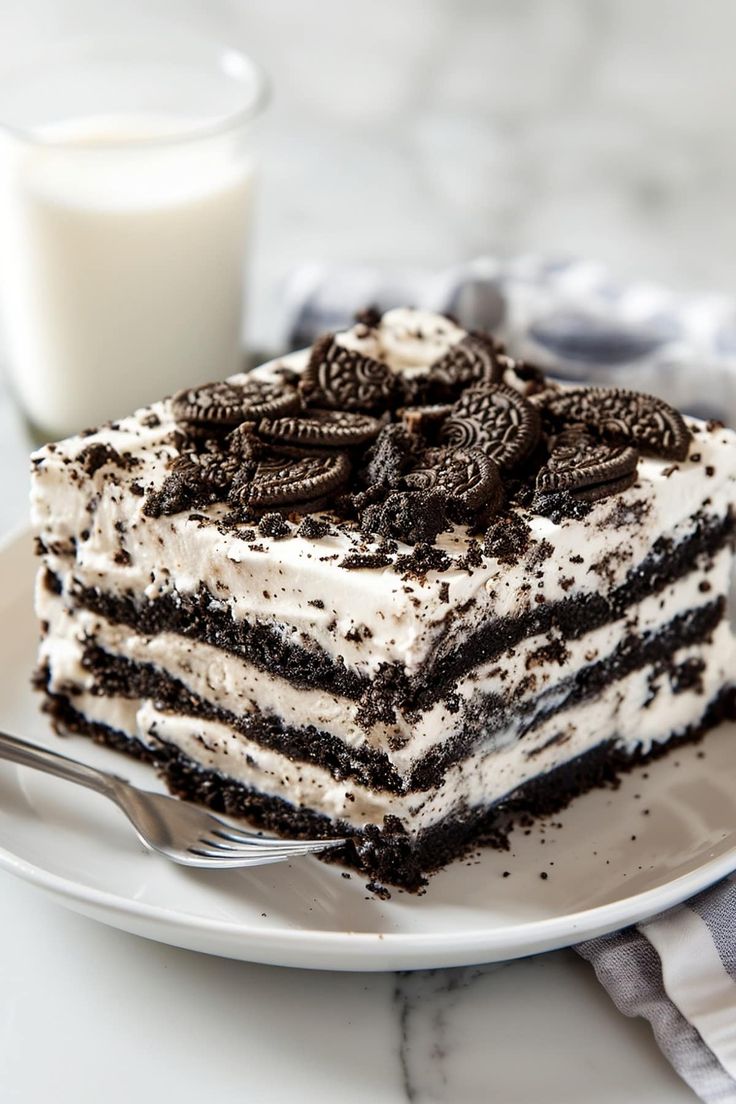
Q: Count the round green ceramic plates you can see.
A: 0